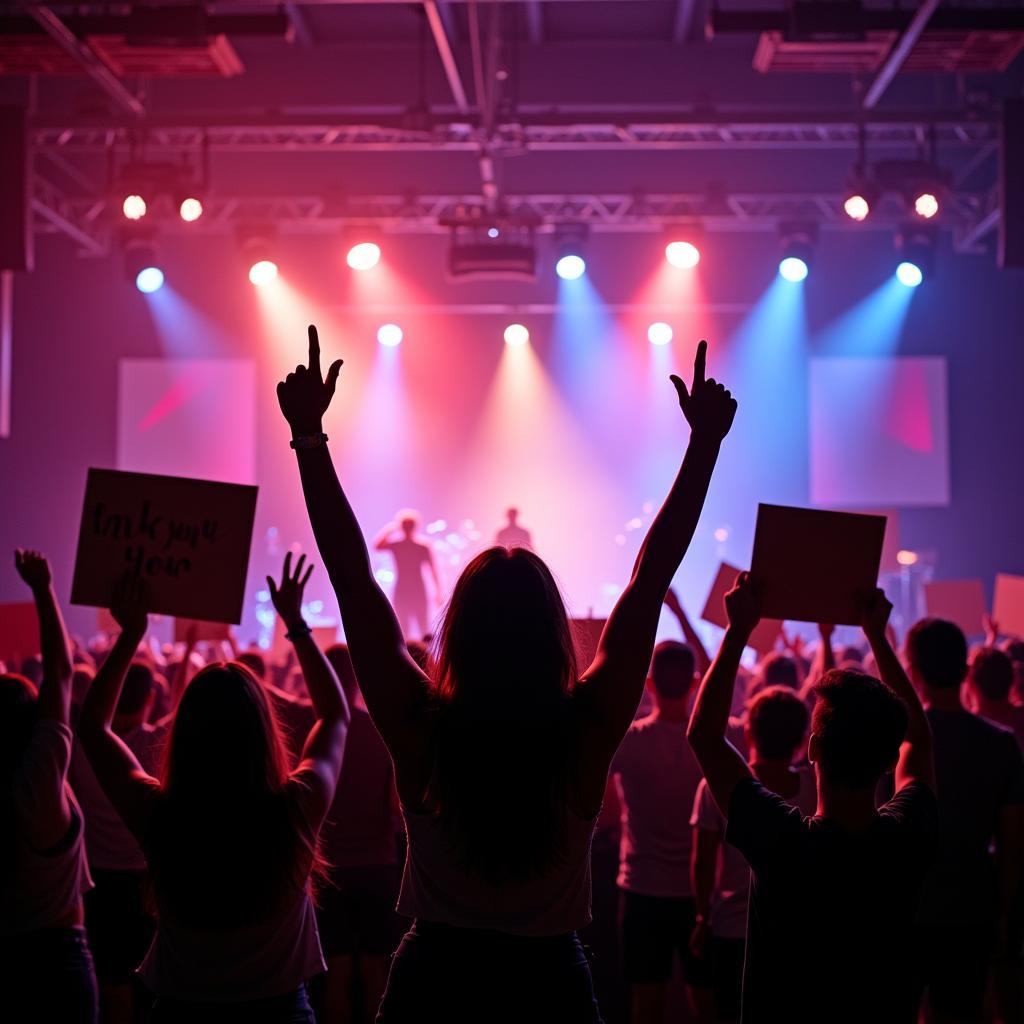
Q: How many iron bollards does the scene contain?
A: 0